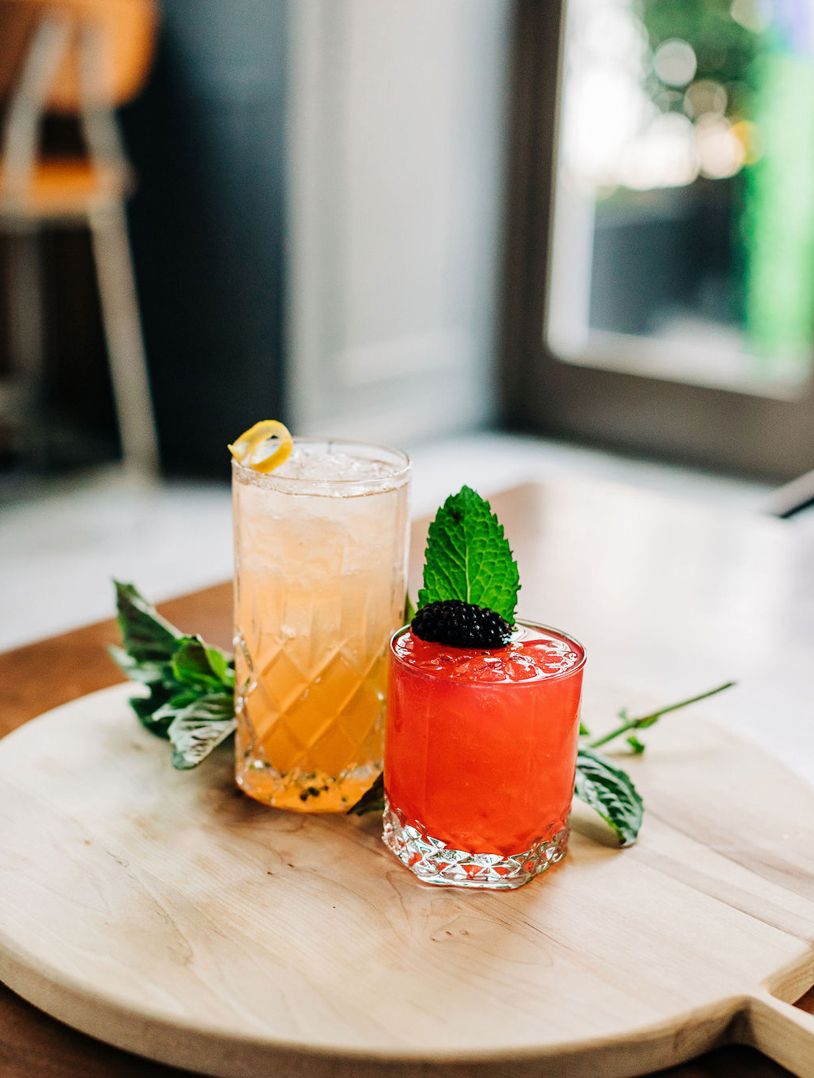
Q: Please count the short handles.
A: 1